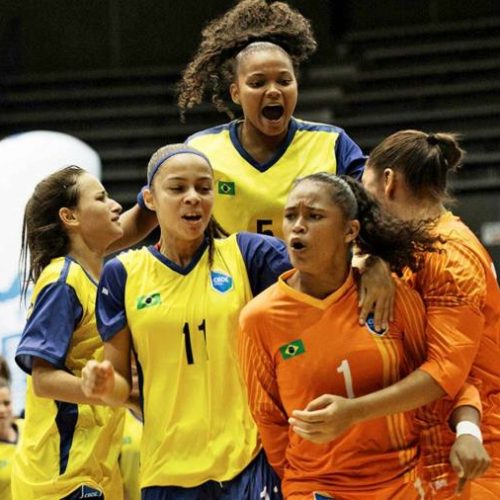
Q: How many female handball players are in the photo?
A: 5